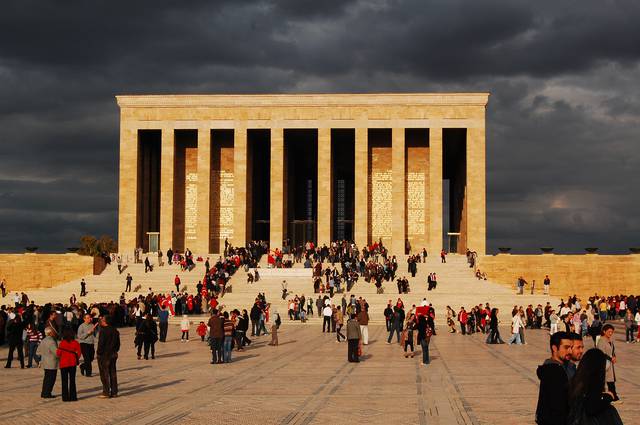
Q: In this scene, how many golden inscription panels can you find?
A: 4